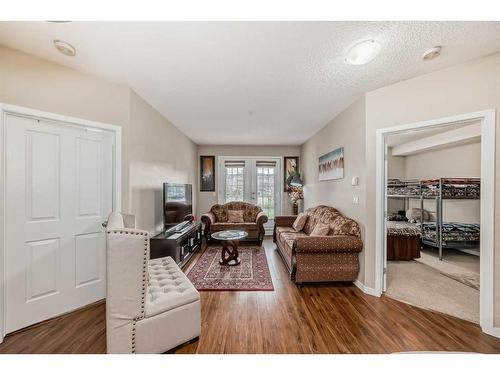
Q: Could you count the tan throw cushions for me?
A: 3